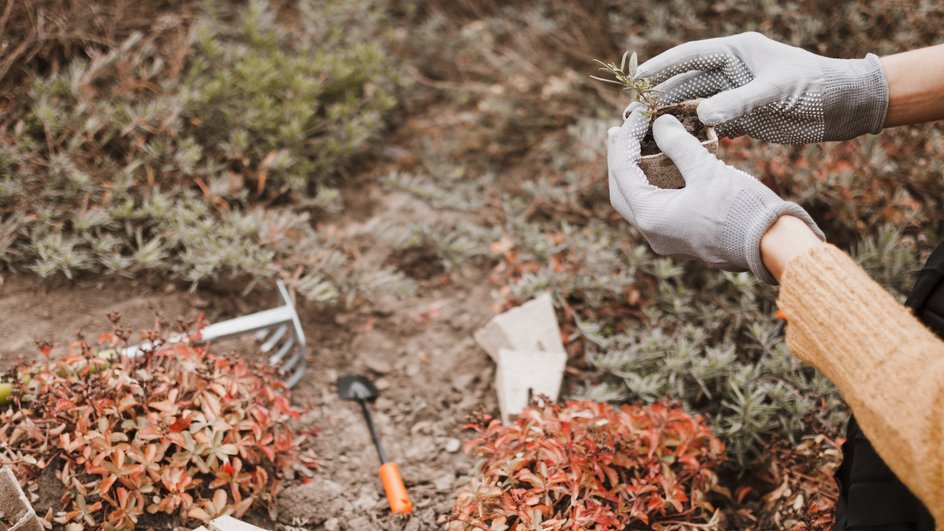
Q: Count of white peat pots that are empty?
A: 2